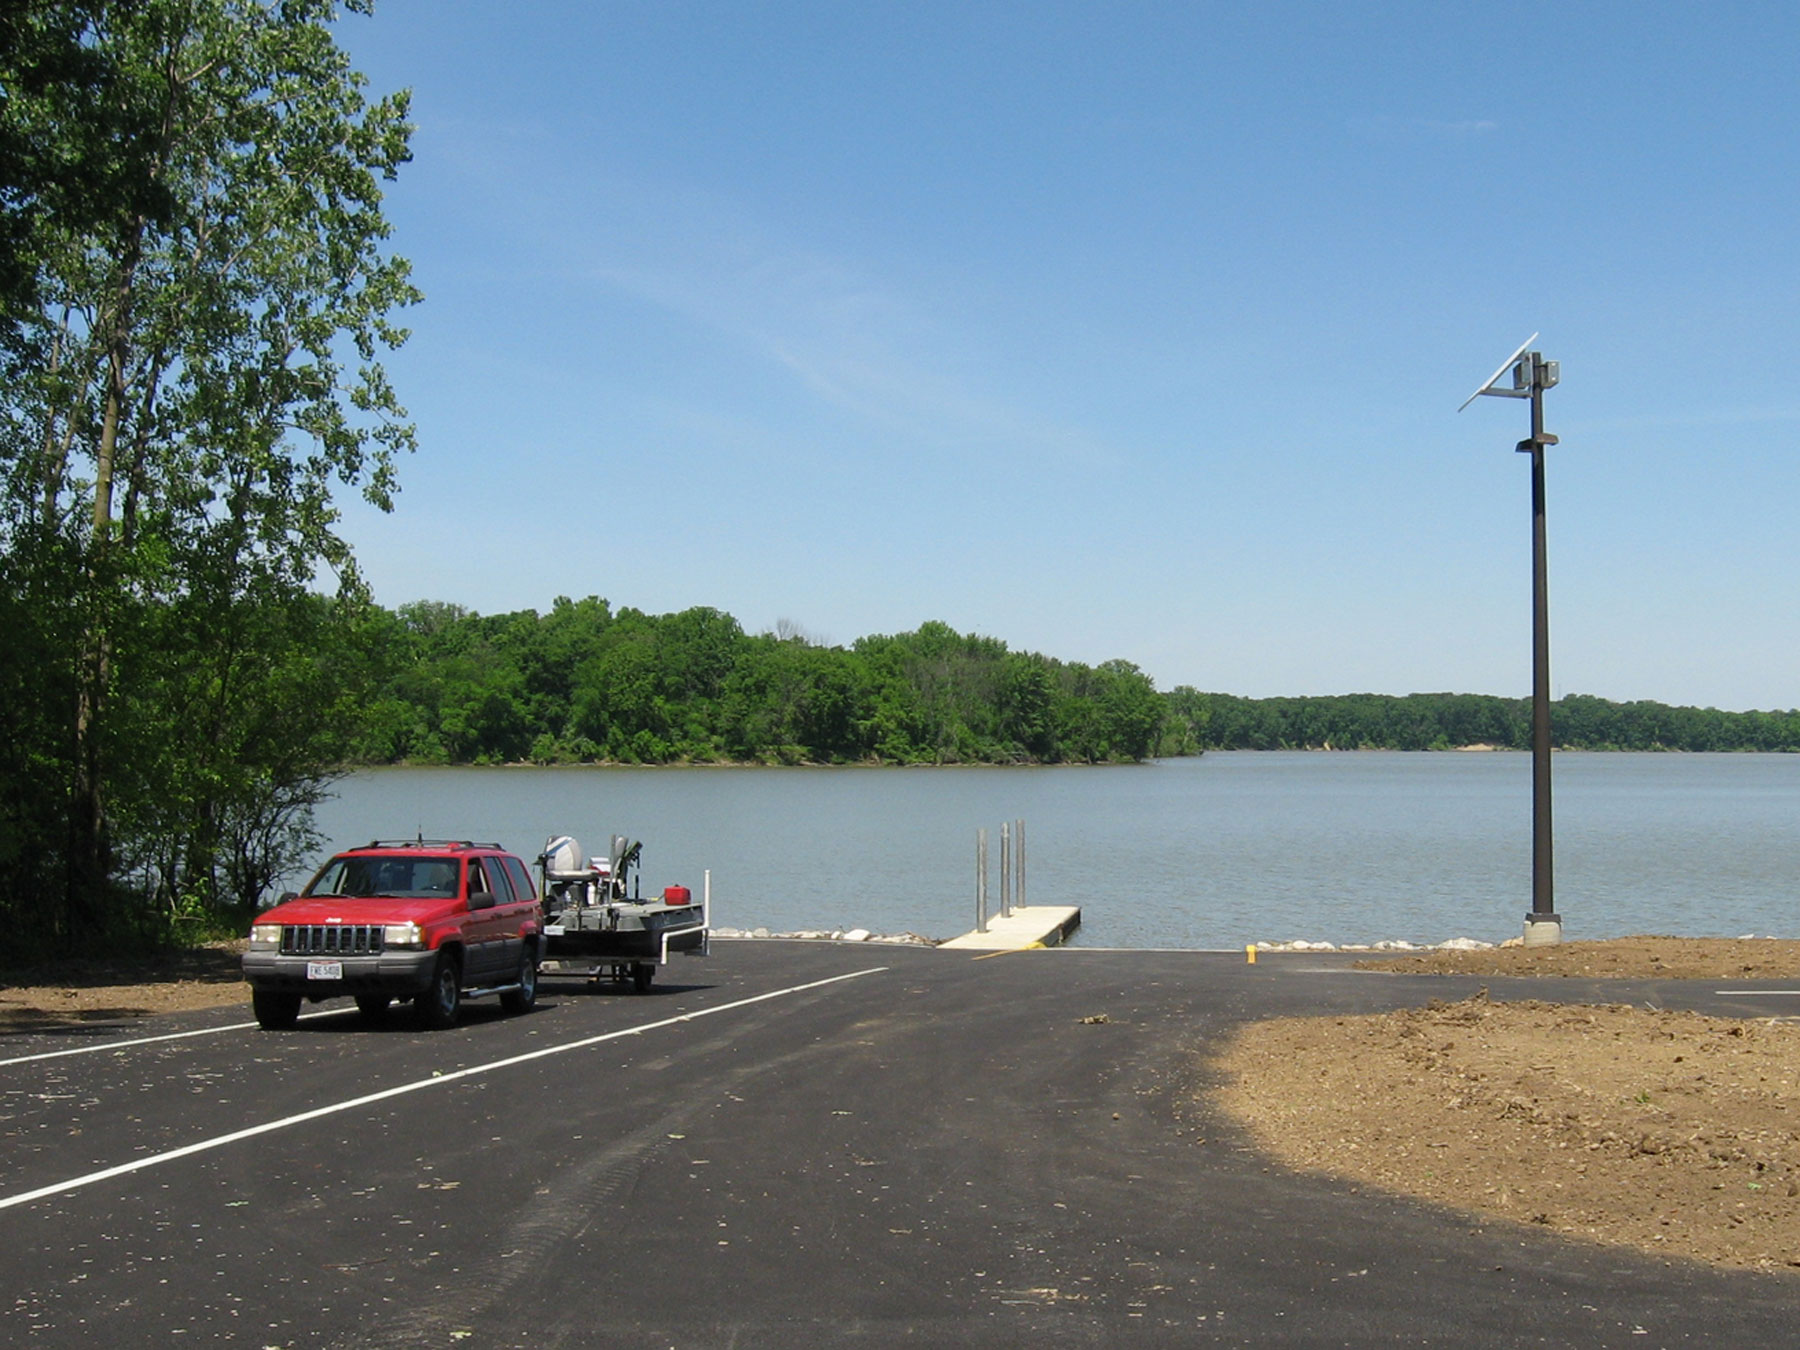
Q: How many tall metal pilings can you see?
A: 3